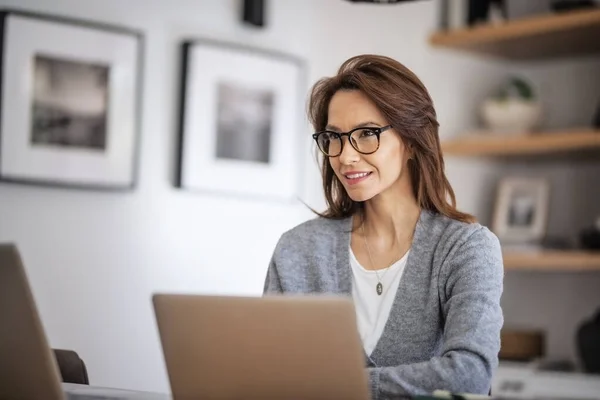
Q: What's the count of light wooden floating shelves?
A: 3